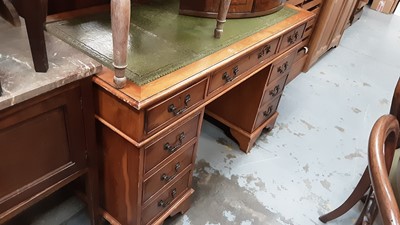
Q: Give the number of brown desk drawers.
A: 9